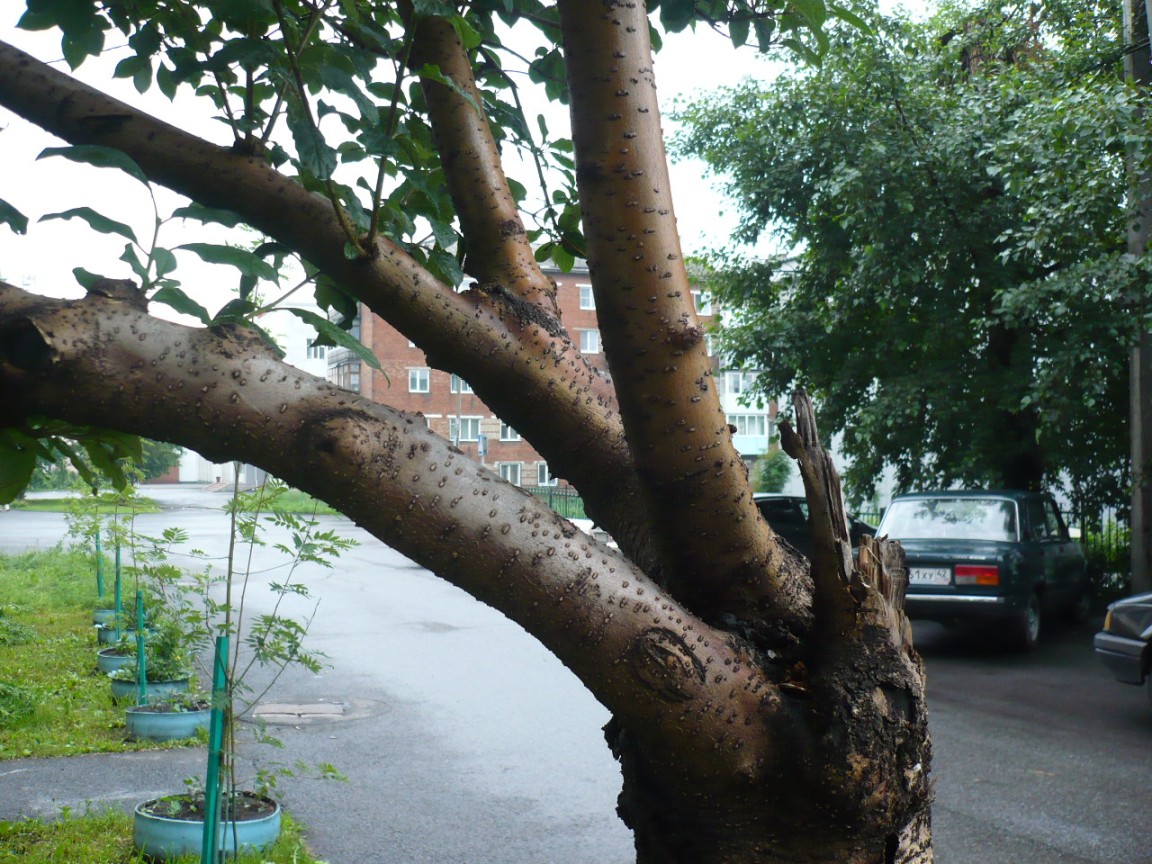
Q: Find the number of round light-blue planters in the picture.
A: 6